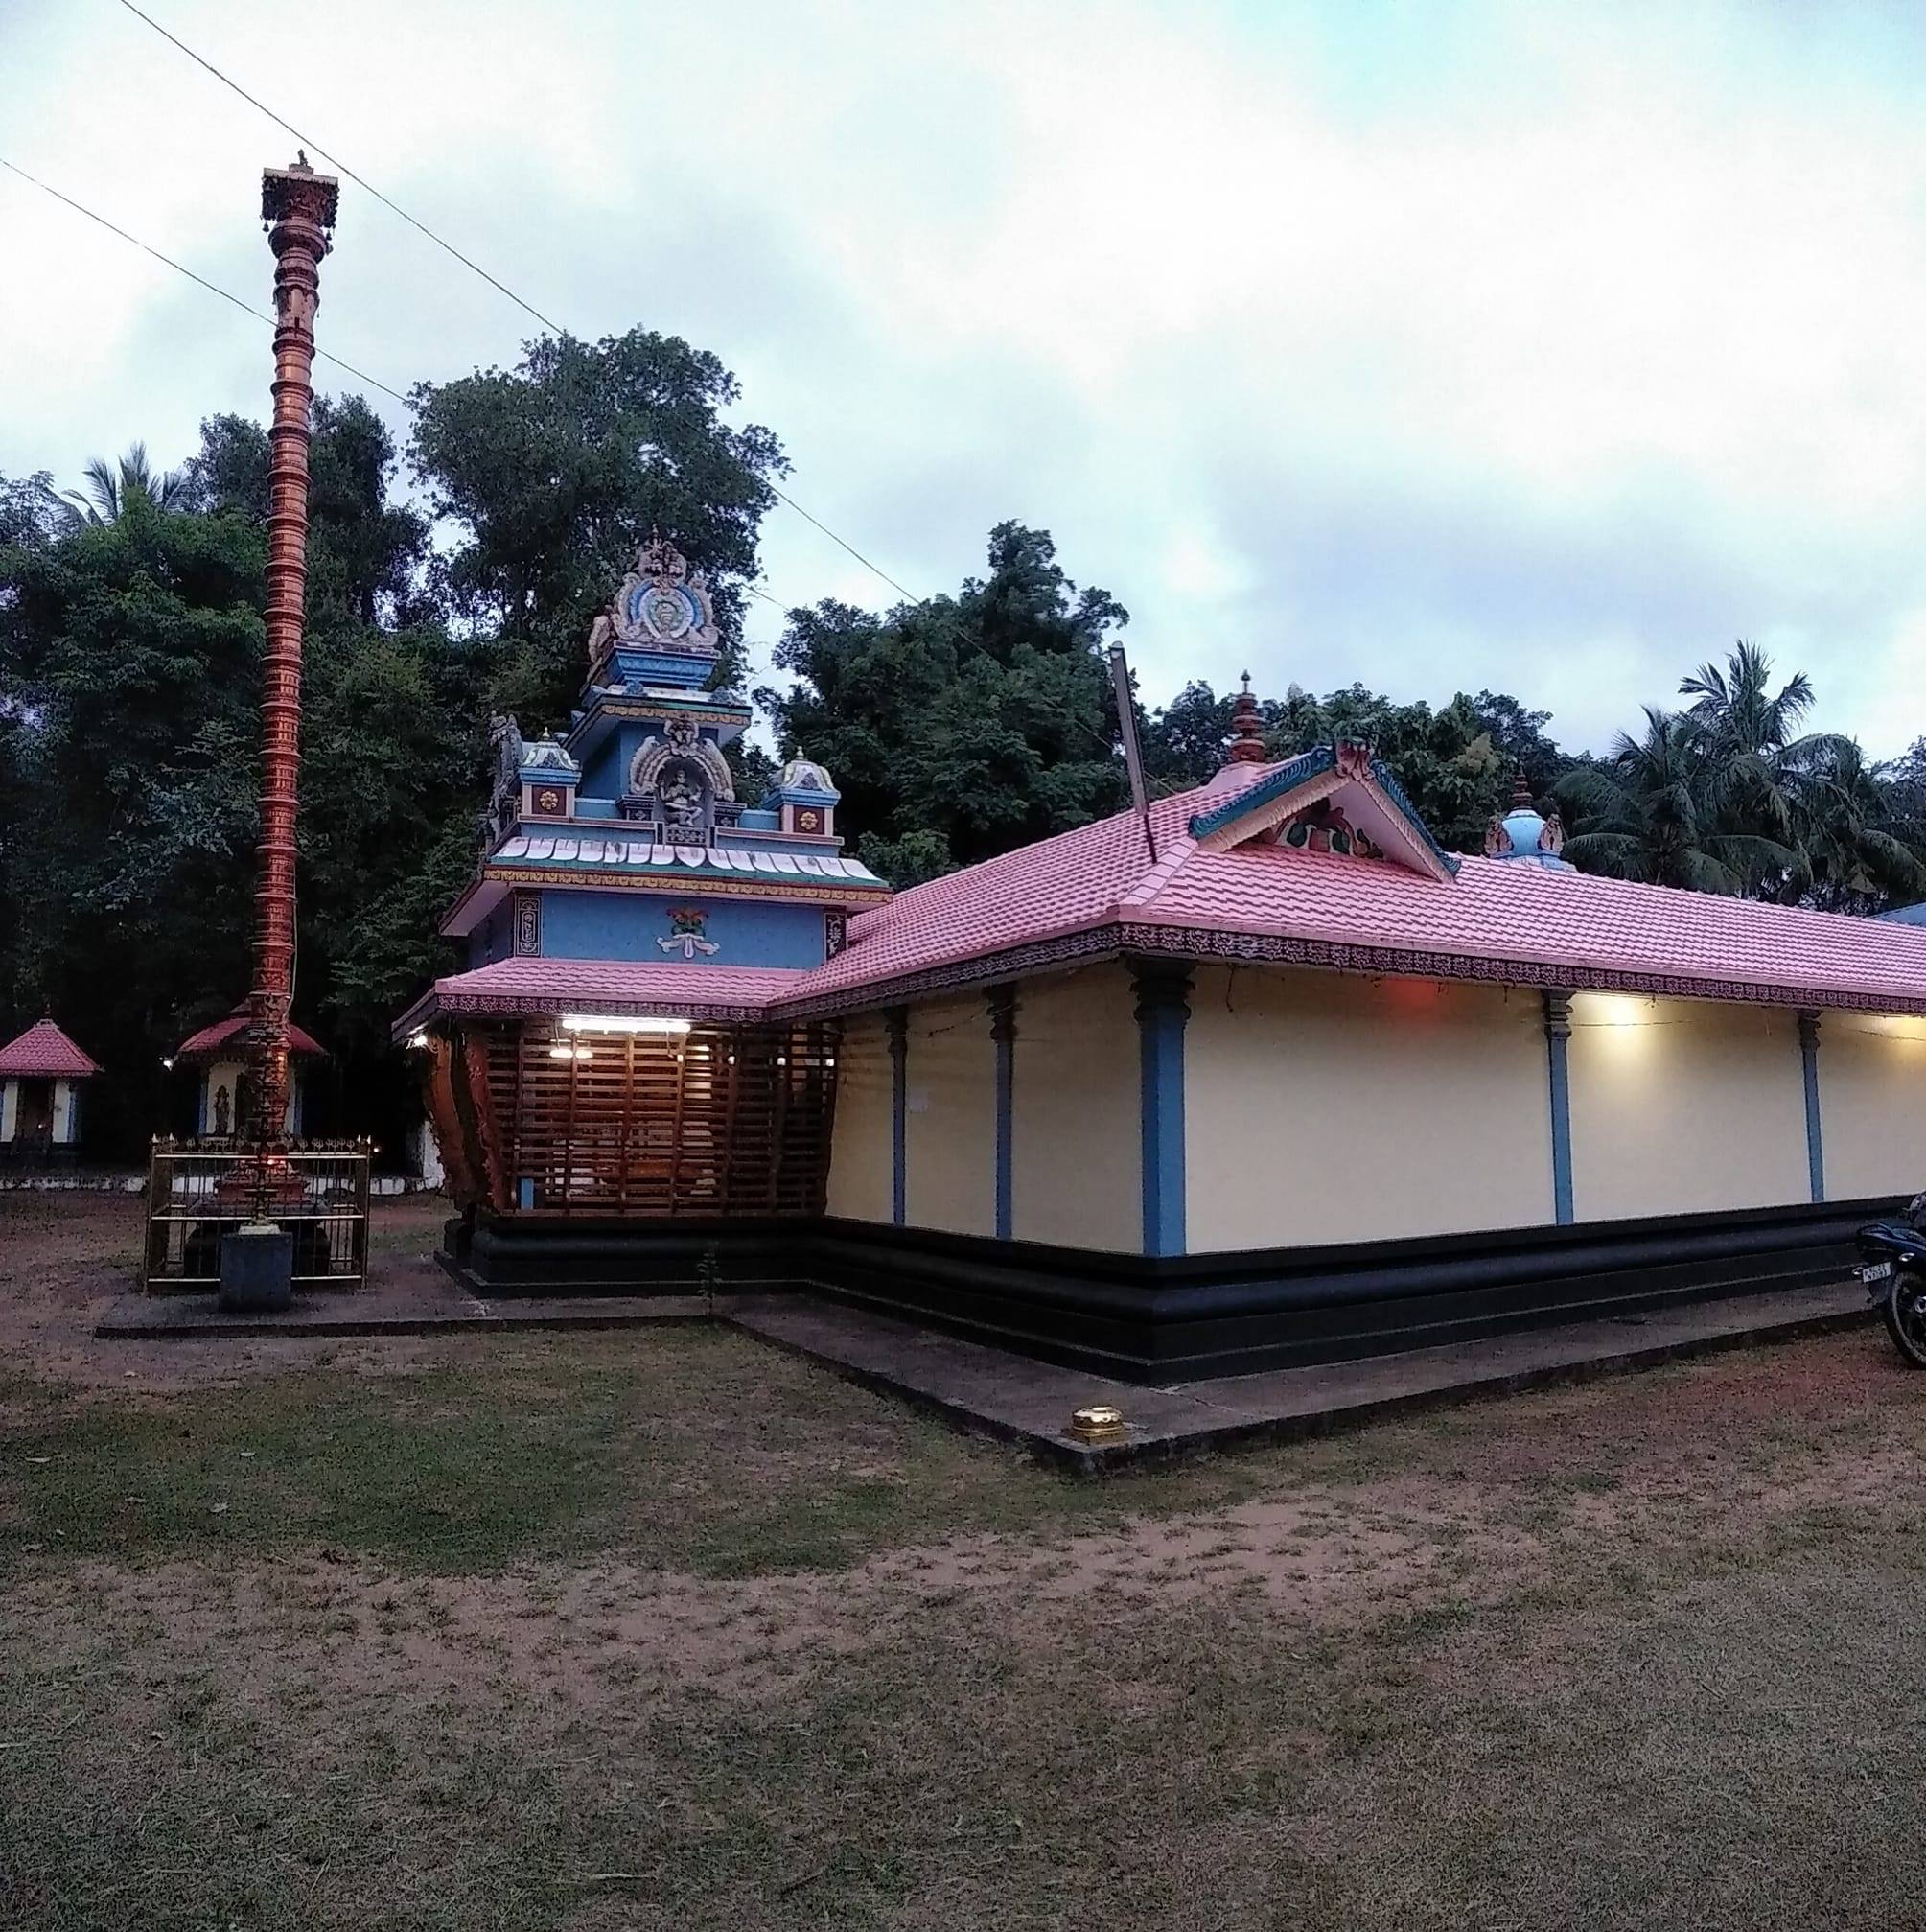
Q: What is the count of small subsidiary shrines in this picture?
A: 2